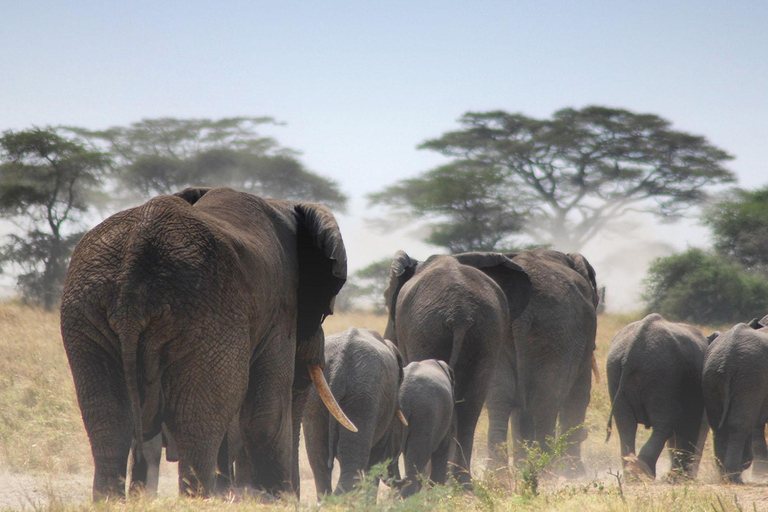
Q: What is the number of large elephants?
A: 3